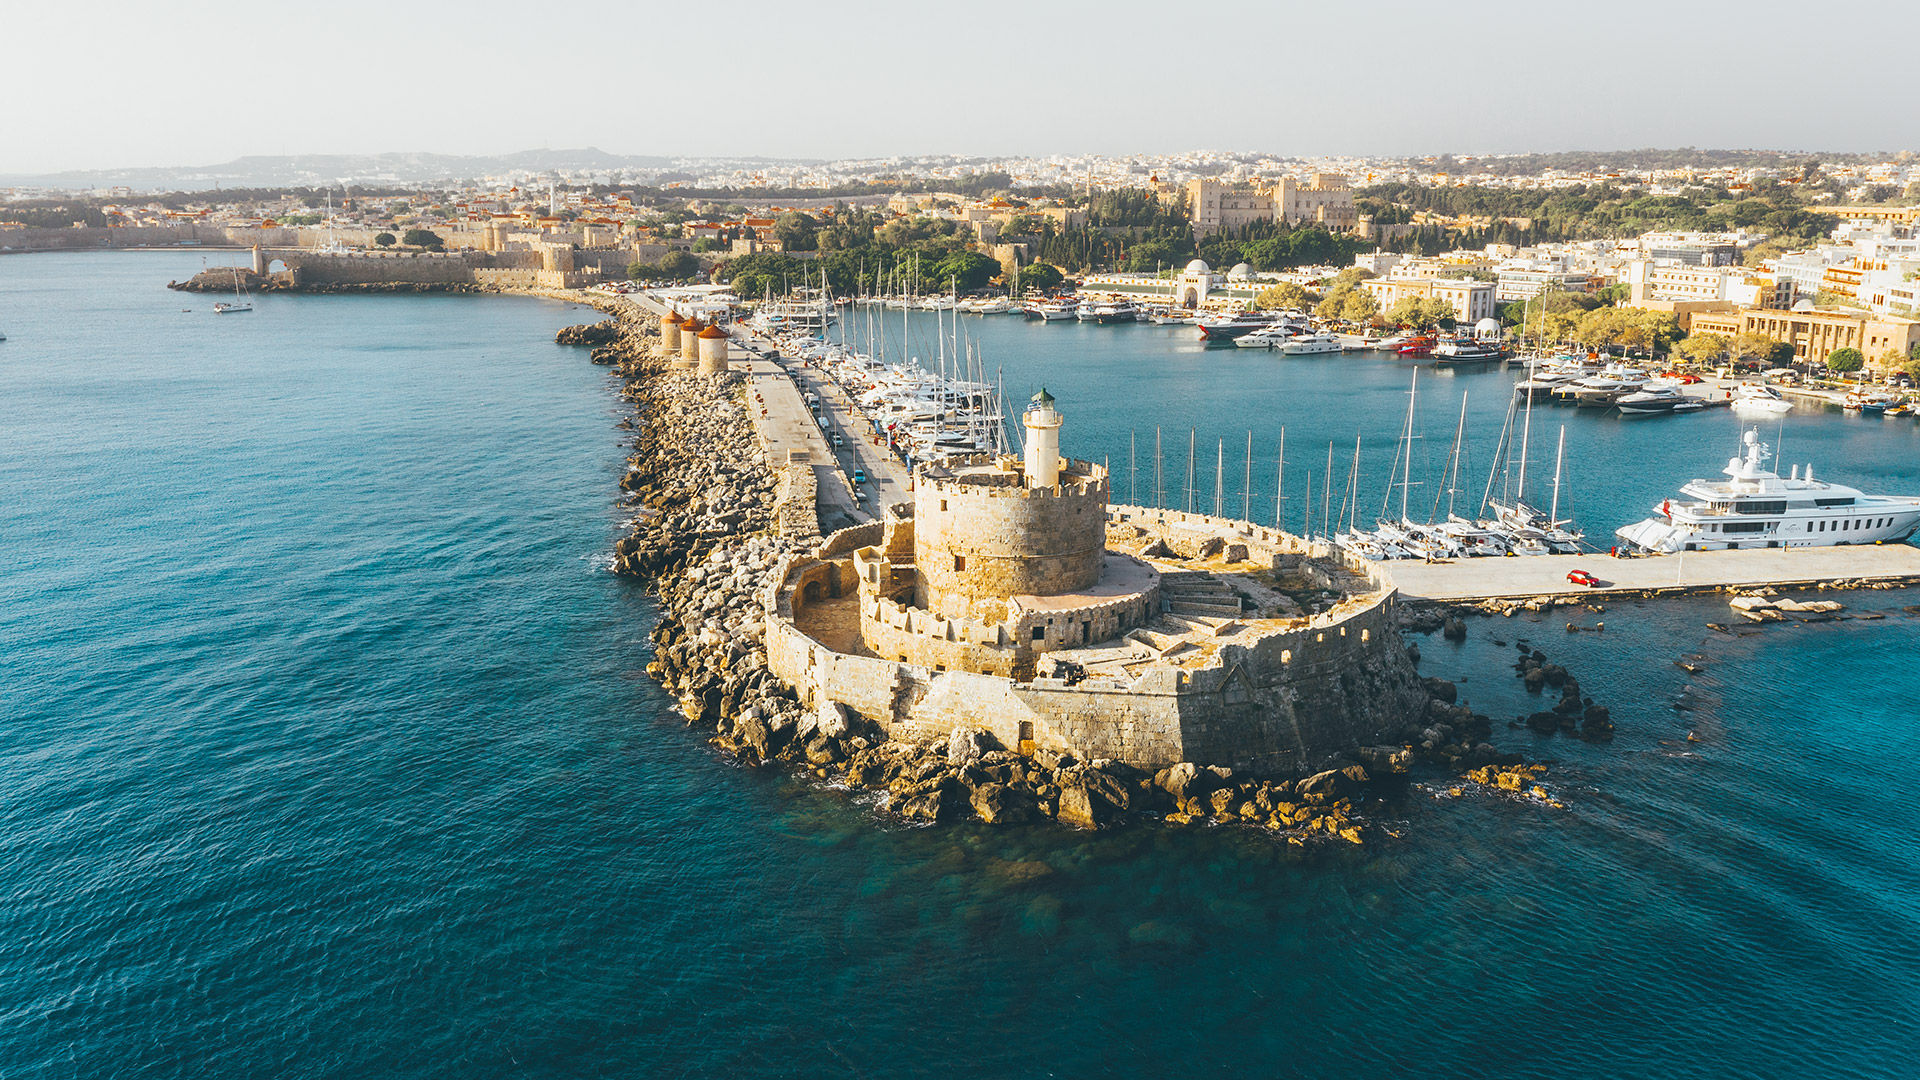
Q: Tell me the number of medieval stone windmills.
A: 3